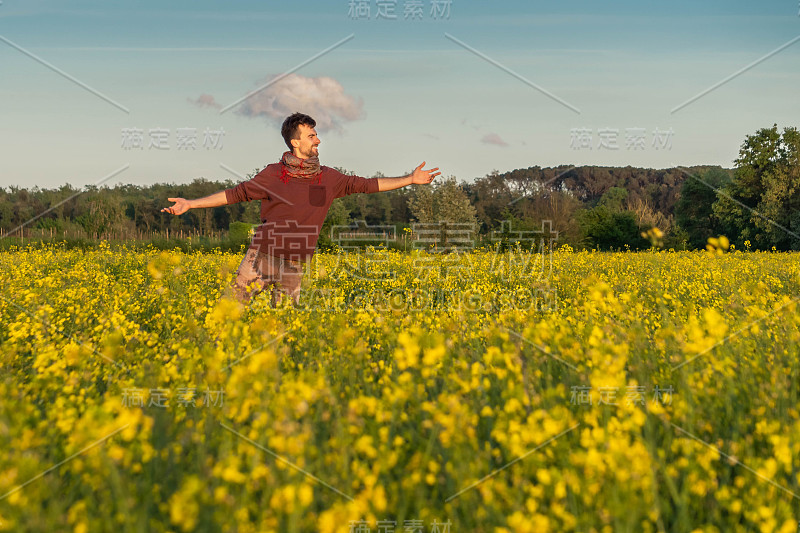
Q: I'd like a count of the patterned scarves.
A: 1